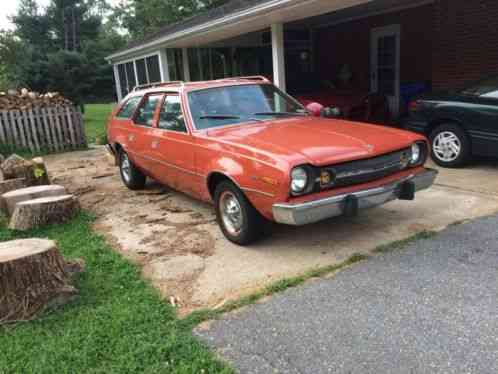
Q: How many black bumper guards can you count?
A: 2